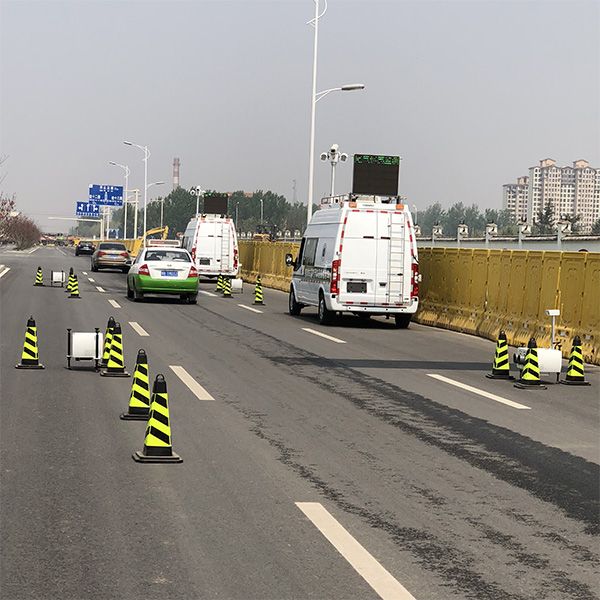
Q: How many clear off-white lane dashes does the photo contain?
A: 11